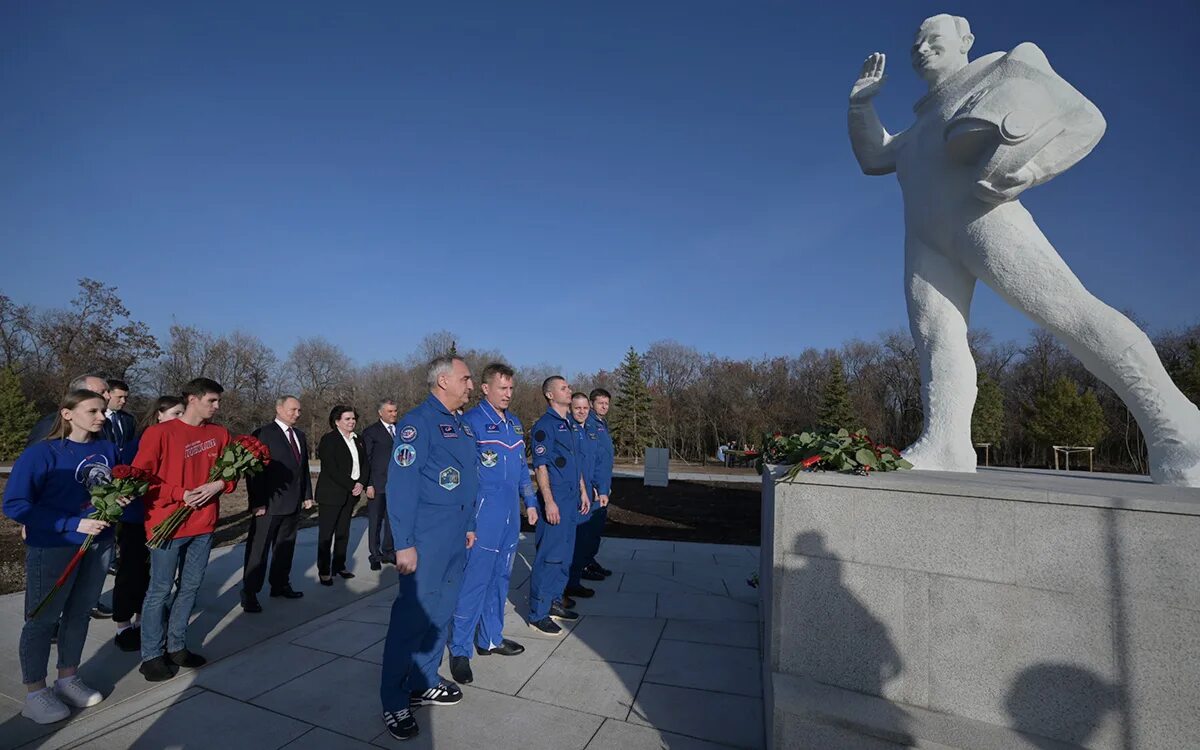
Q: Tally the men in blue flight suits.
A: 5